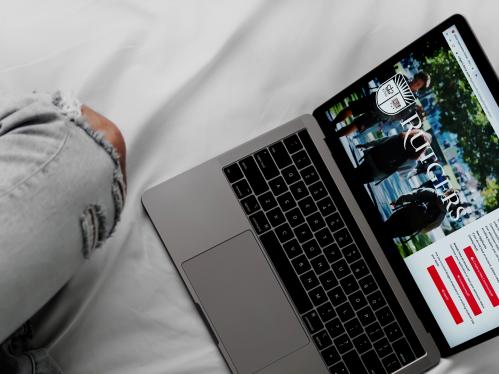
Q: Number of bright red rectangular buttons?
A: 3